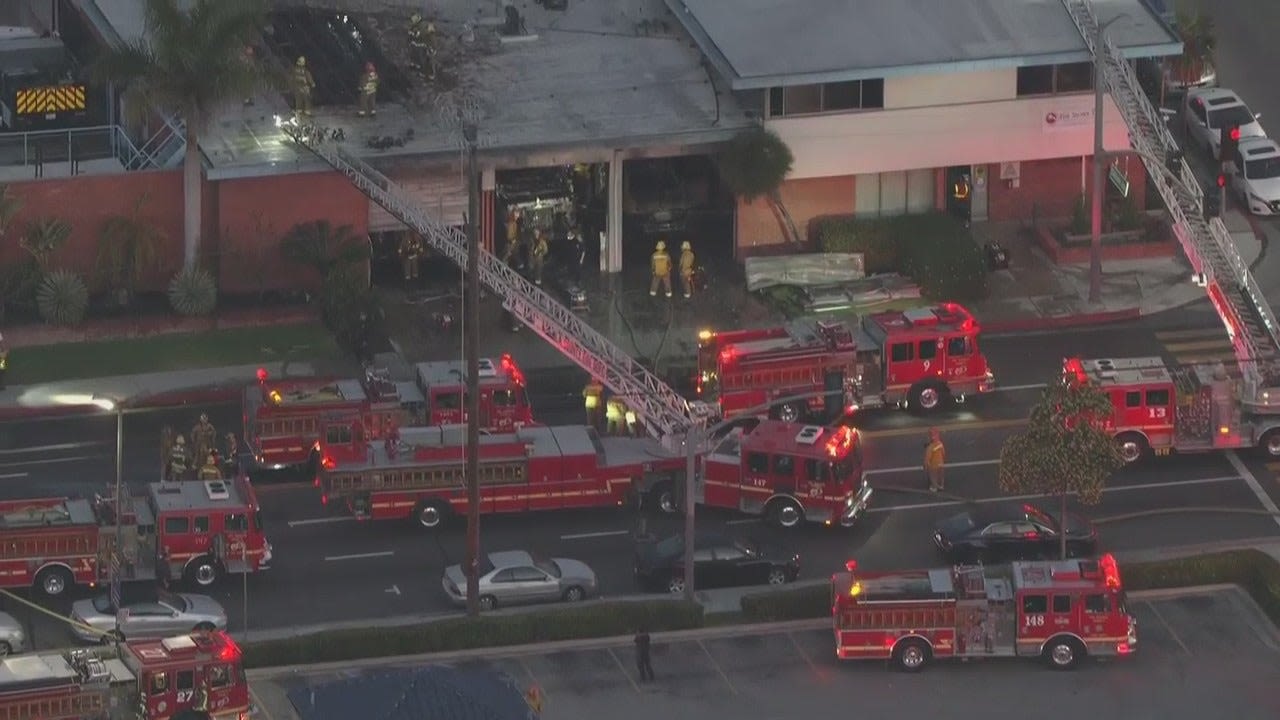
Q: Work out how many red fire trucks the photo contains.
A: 7